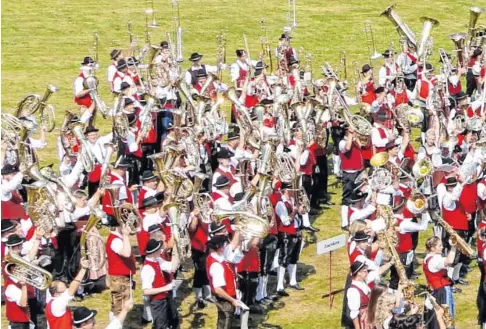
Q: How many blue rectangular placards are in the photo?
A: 0